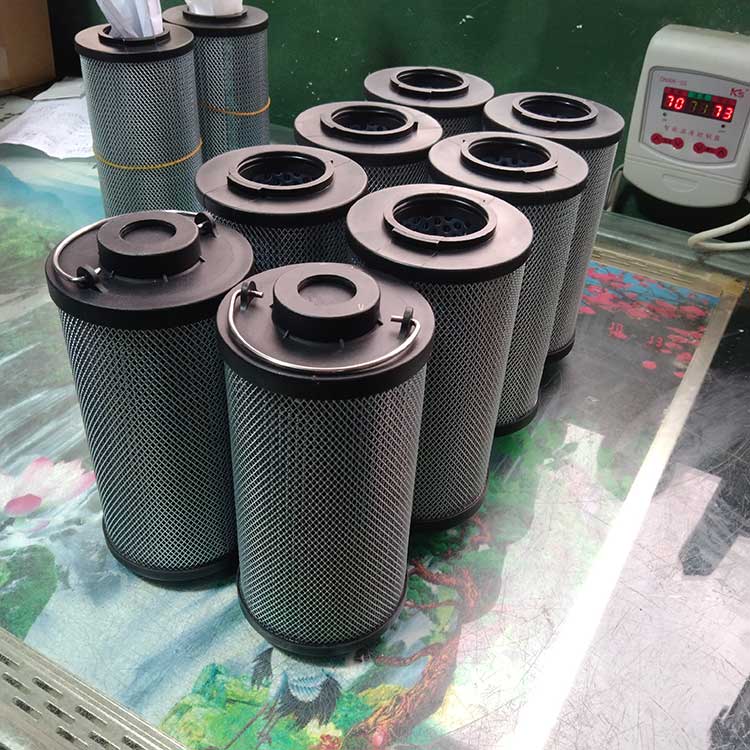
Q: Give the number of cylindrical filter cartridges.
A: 10